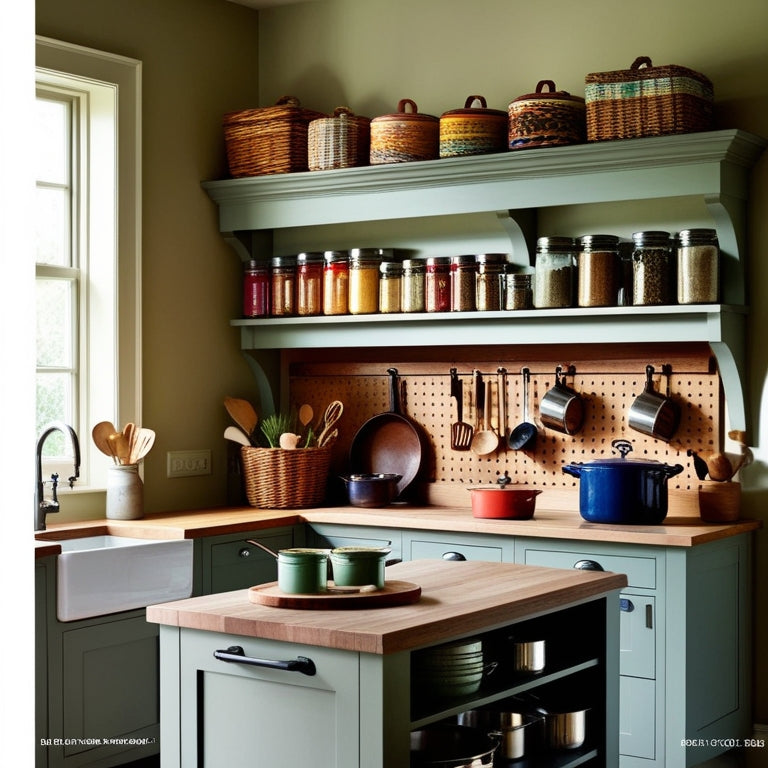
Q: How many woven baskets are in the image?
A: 7